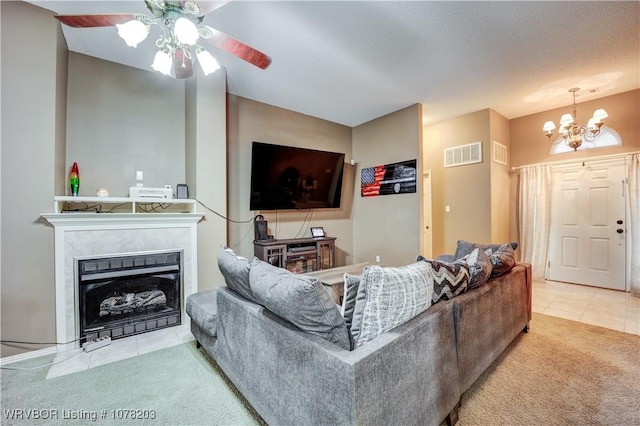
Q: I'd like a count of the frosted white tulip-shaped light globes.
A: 4